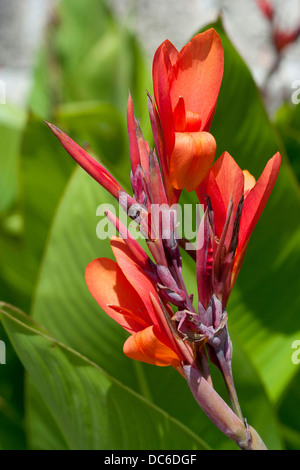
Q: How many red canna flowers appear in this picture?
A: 3